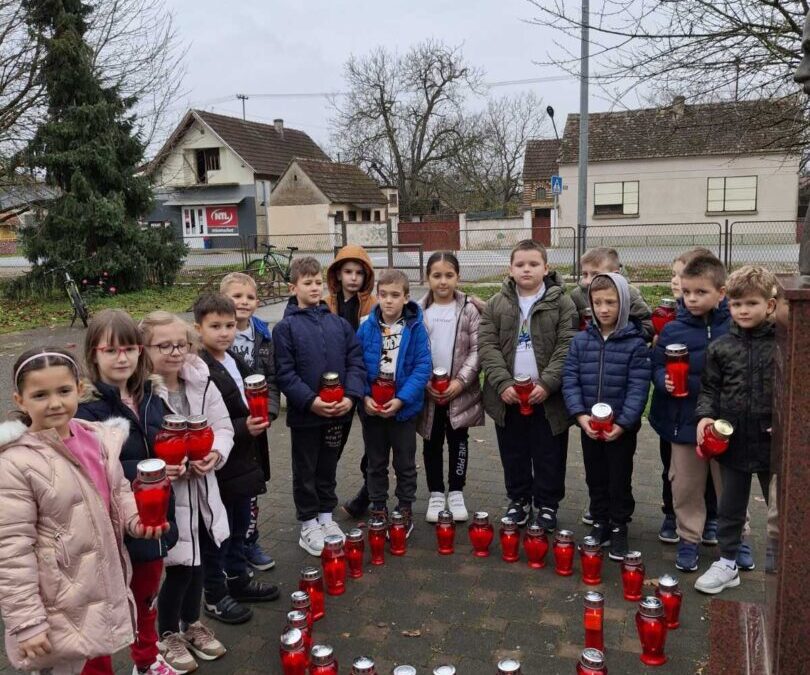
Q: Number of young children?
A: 15